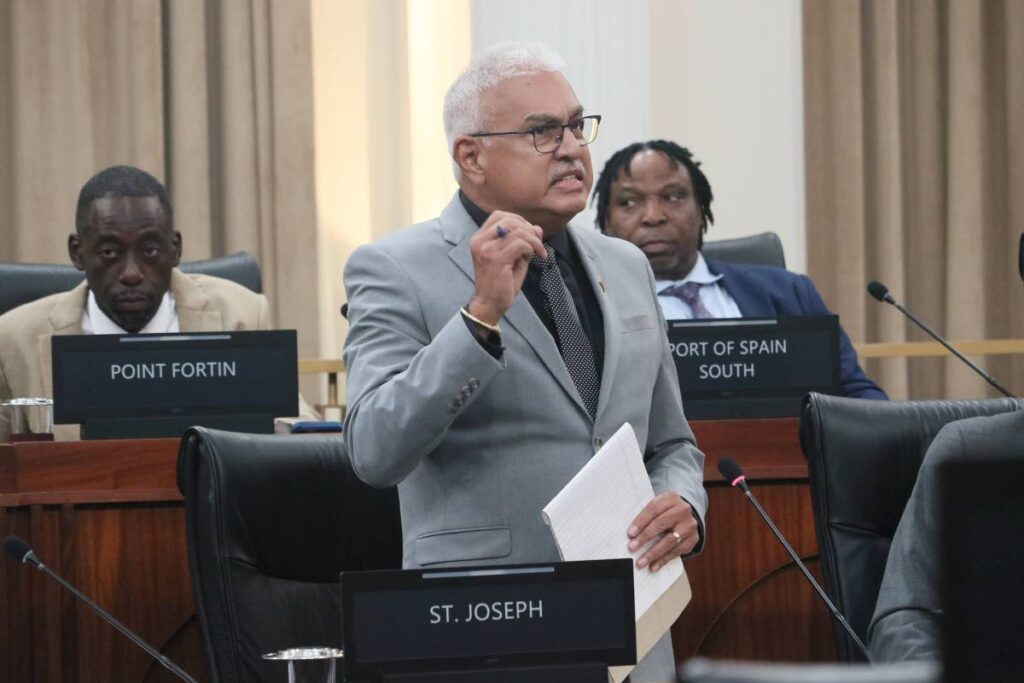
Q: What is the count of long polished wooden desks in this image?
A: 1